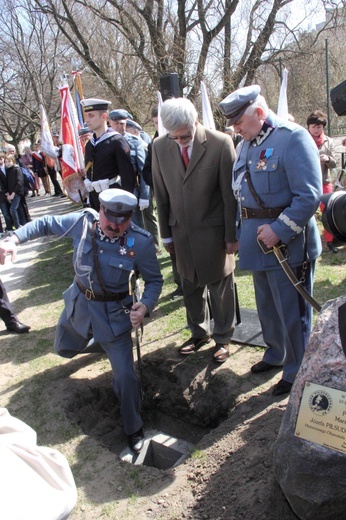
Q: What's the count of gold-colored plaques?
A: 1